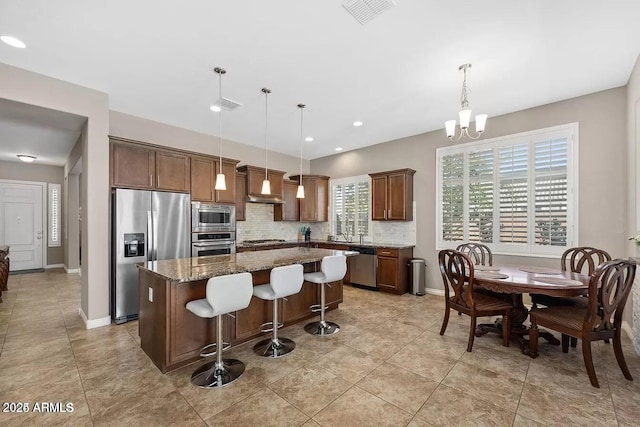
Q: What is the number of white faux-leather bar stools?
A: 3